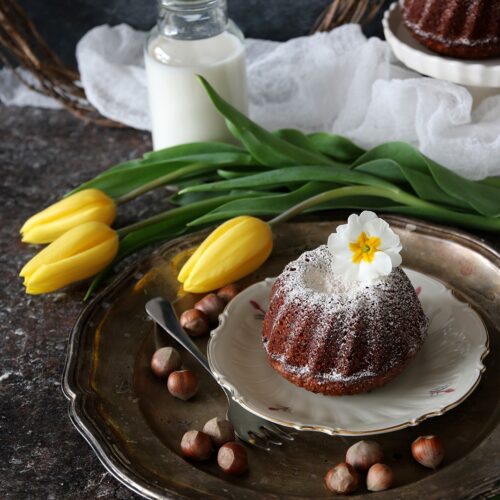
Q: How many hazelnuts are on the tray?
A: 12